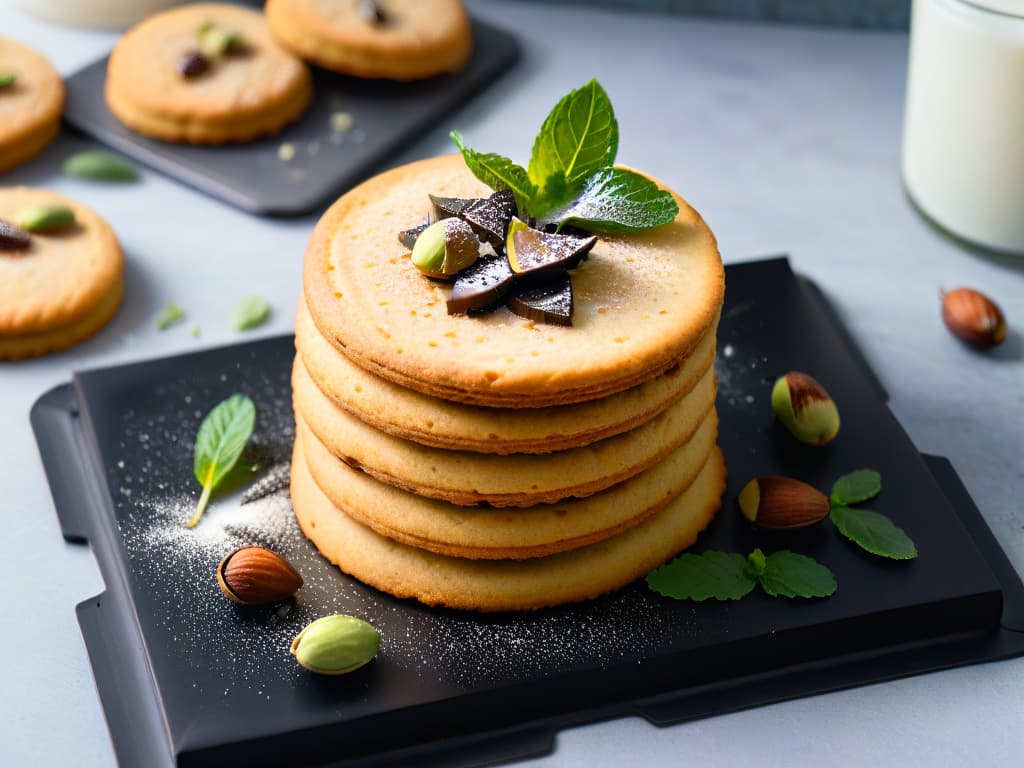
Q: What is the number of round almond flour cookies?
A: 9